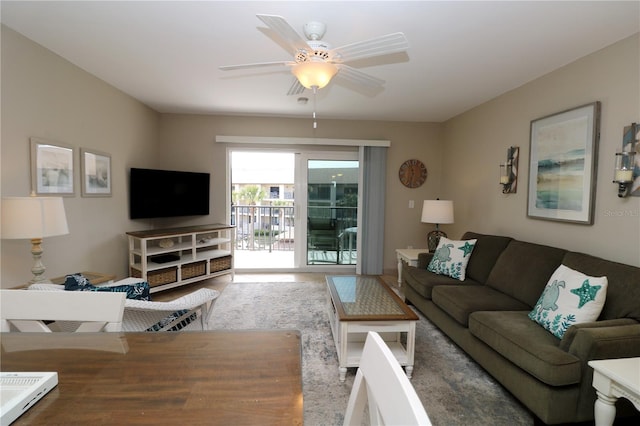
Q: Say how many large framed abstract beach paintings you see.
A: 1